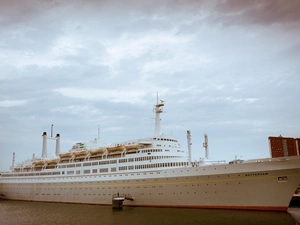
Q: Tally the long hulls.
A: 1